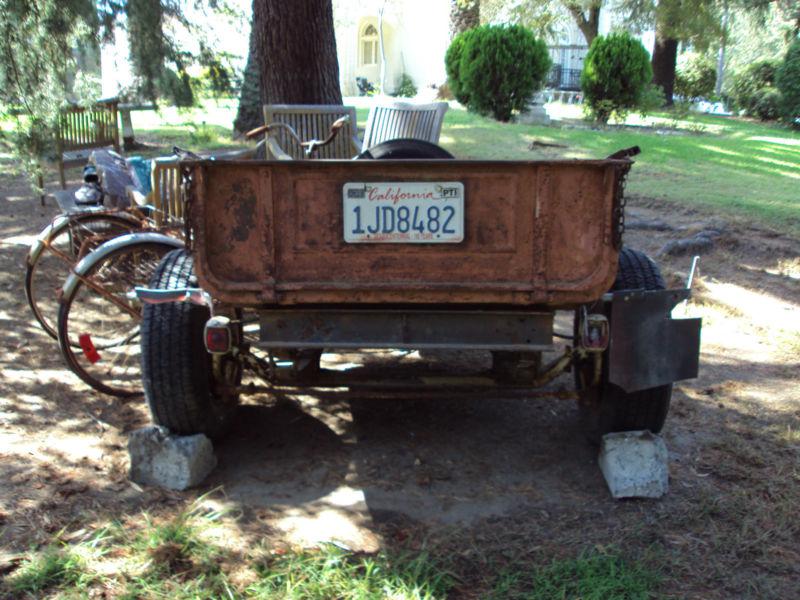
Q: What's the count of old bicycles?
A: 2